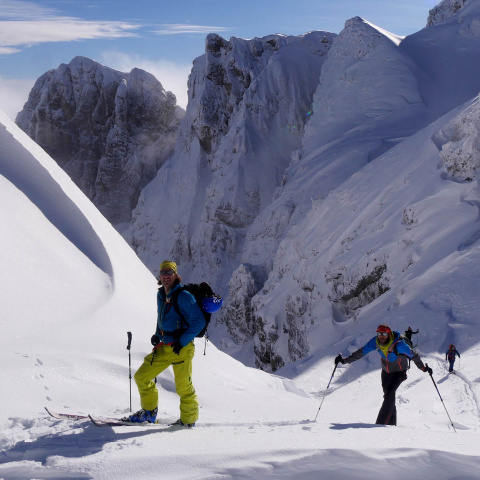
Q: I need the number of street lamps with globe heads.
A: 0